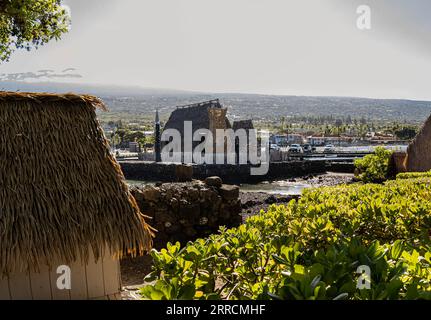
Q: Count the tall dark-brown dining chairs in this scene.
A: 0